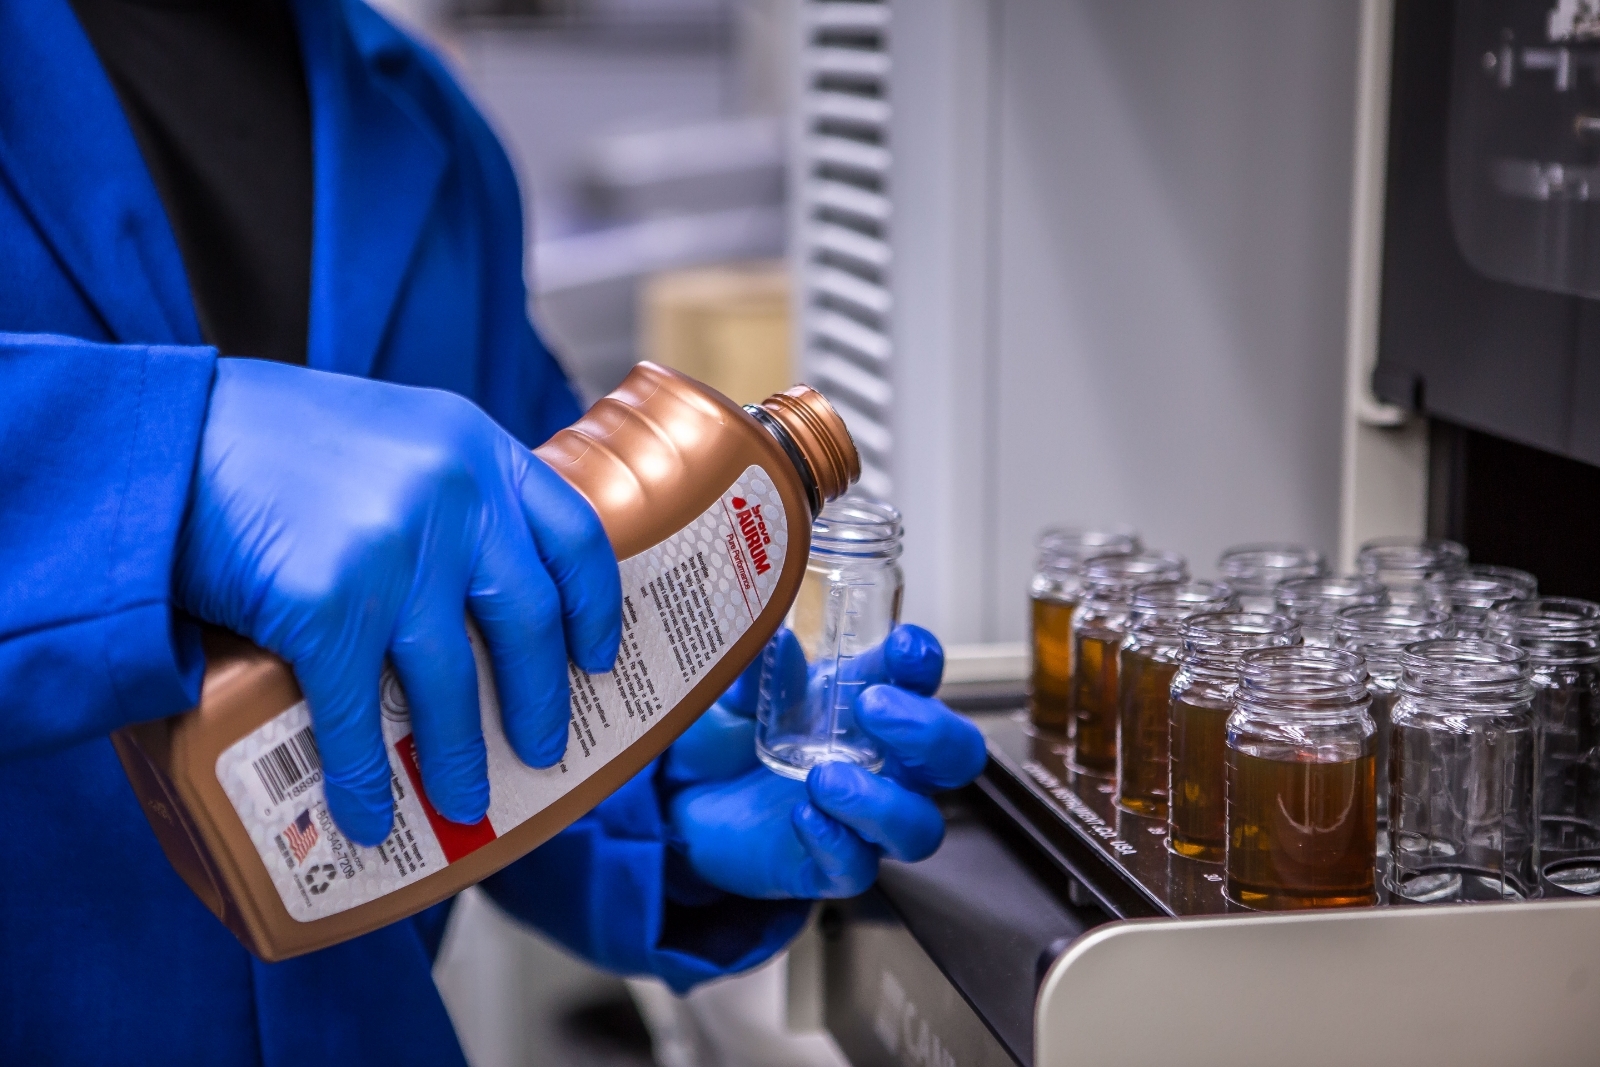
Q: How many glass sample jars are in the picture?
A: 13